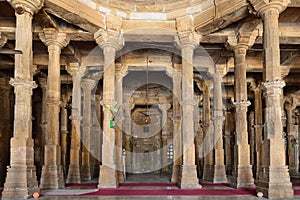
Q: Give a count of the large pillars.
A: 6